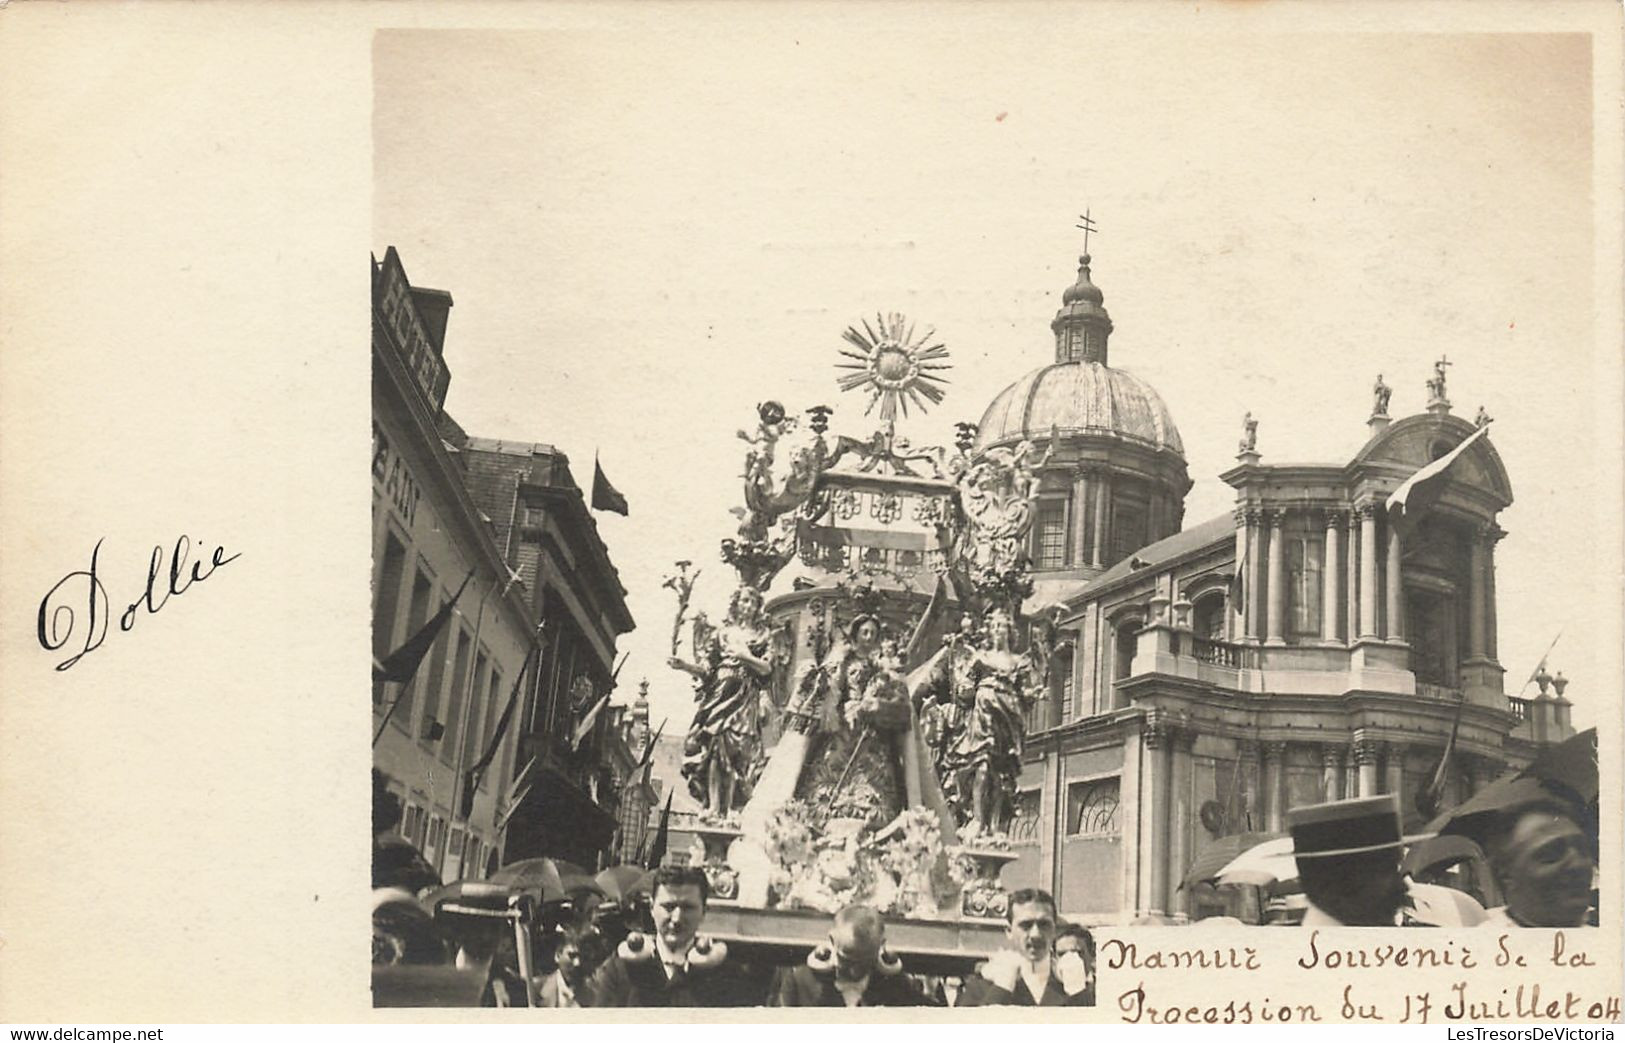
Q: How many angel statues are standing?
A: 2